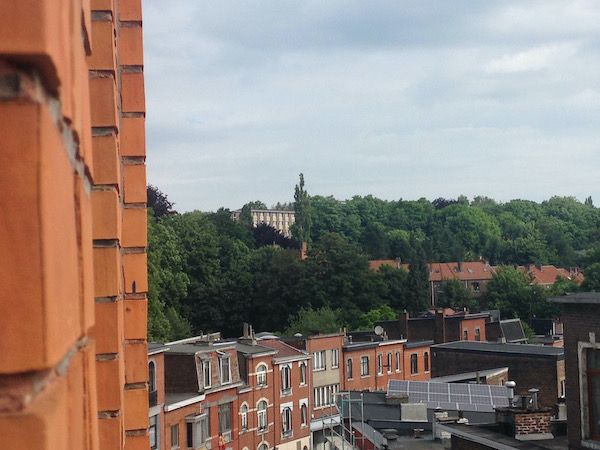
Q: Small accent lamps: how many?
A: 0